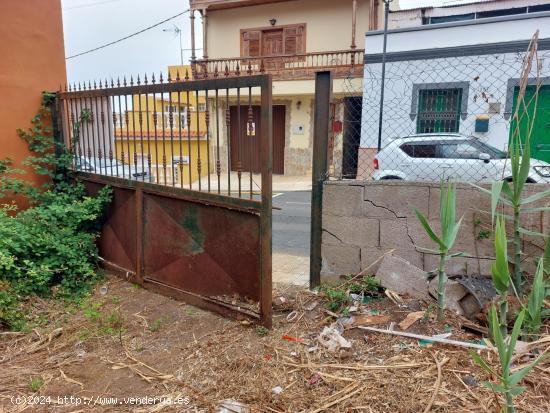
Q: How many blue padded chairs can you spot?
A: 0